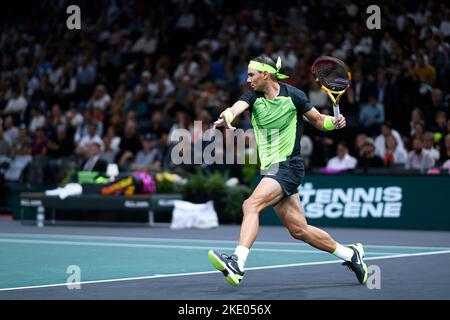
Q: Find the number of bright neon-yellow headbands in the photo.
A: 1